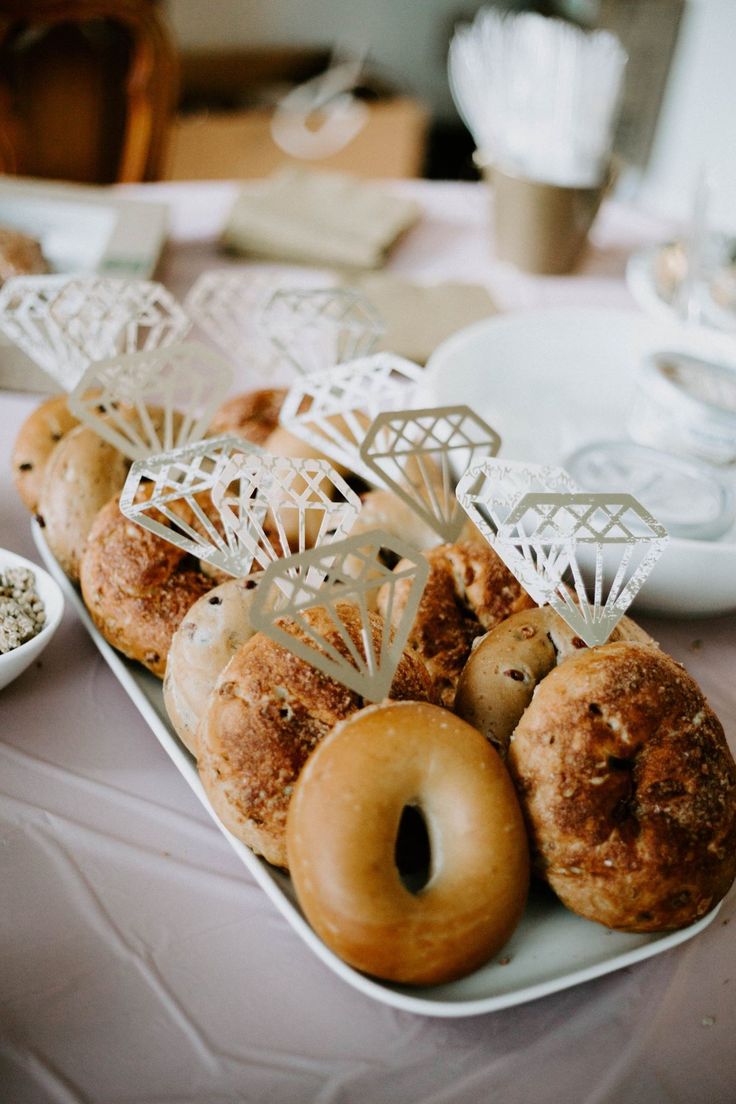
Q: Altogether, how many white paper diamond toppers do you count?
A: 12